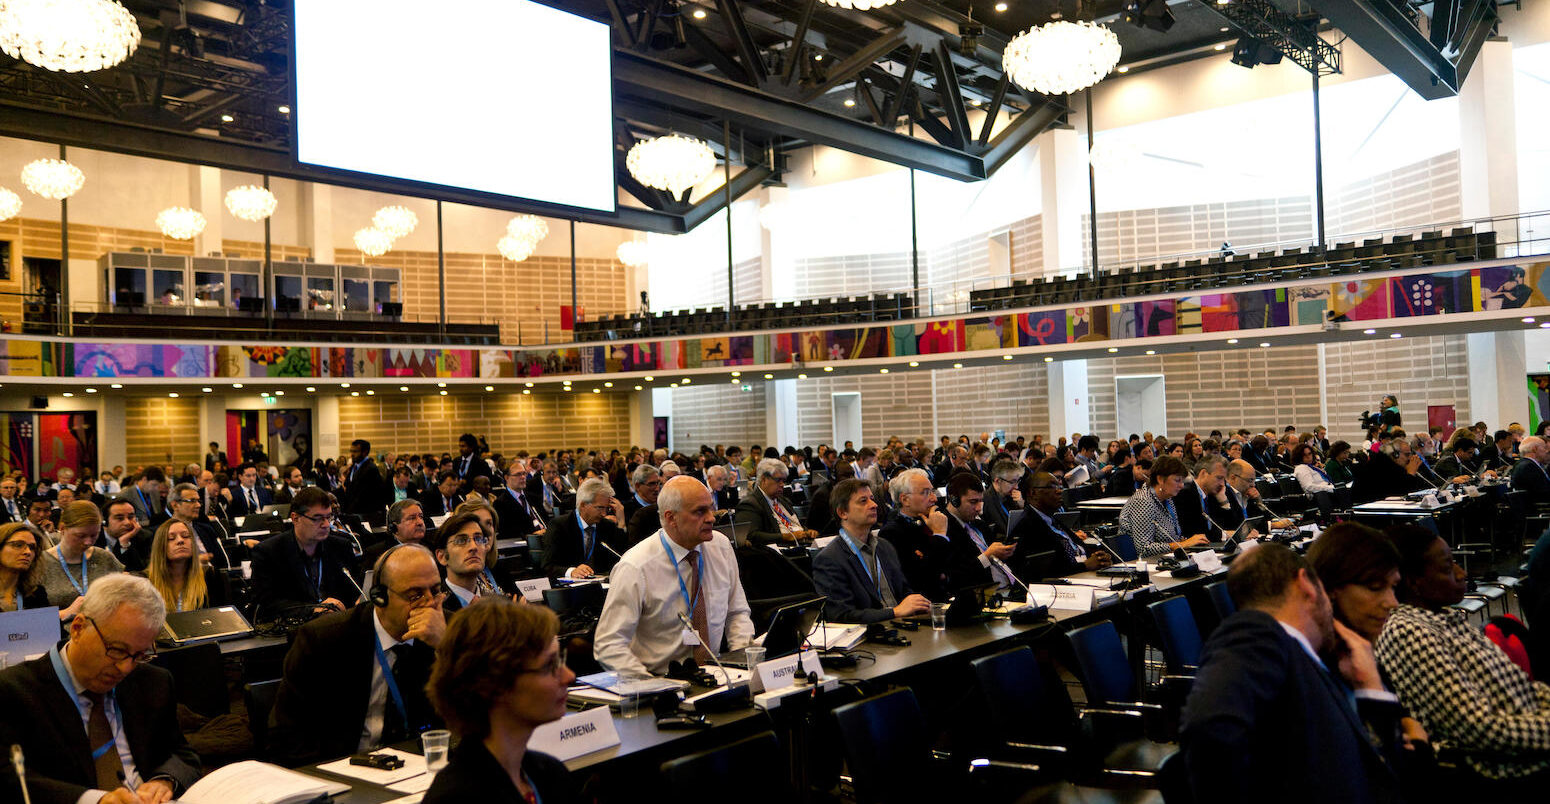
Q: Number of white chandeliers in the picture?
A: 13